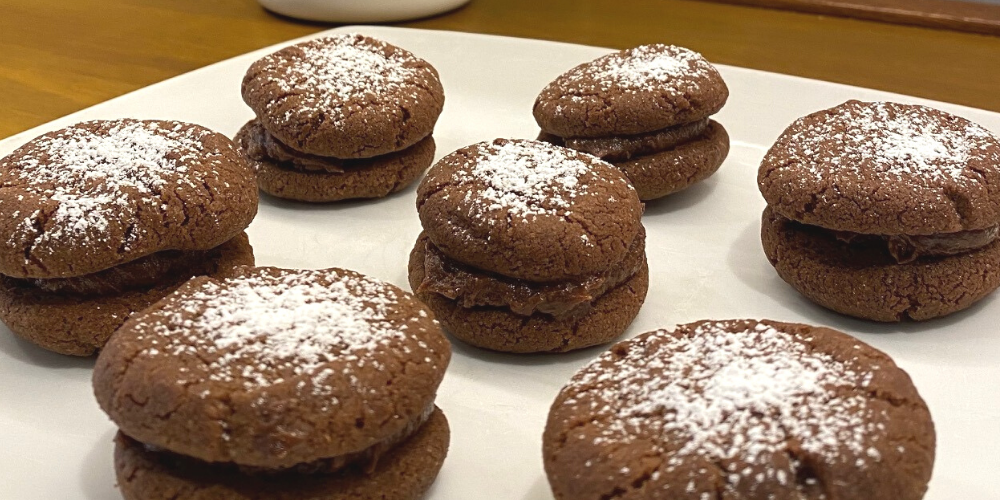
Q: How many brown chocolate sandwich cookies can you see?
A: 7